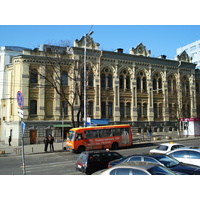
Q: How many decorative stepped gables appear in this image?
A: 3